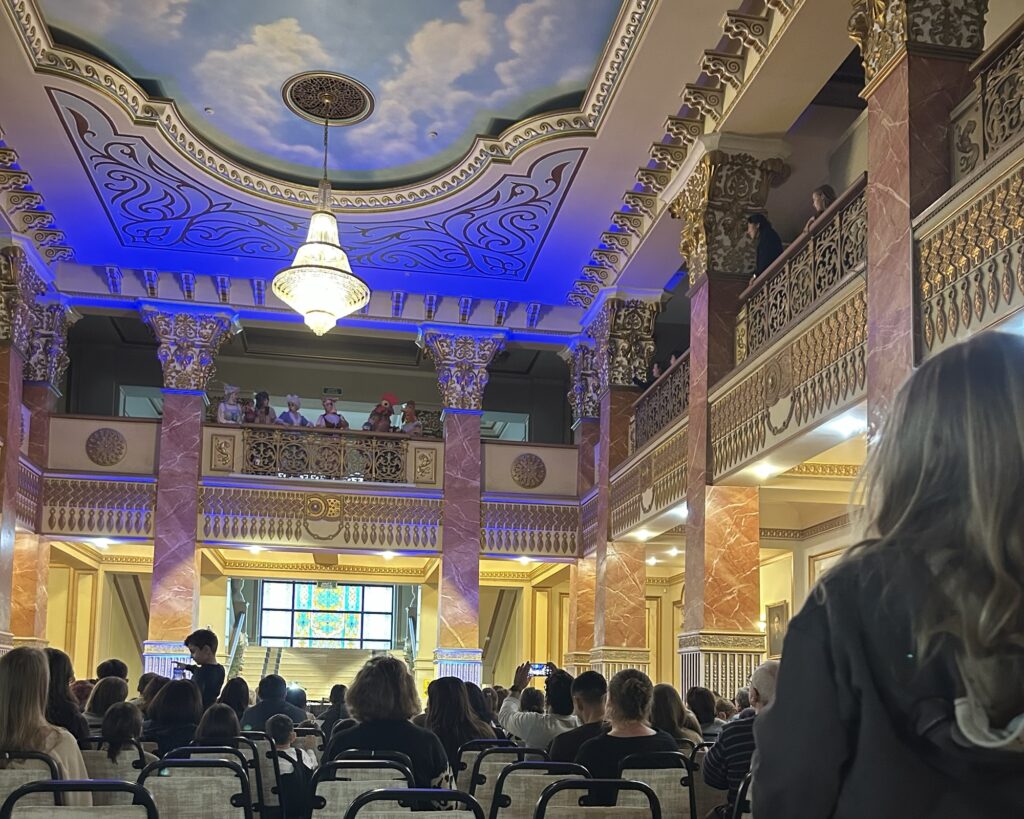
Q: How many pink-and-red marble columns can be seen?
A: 8